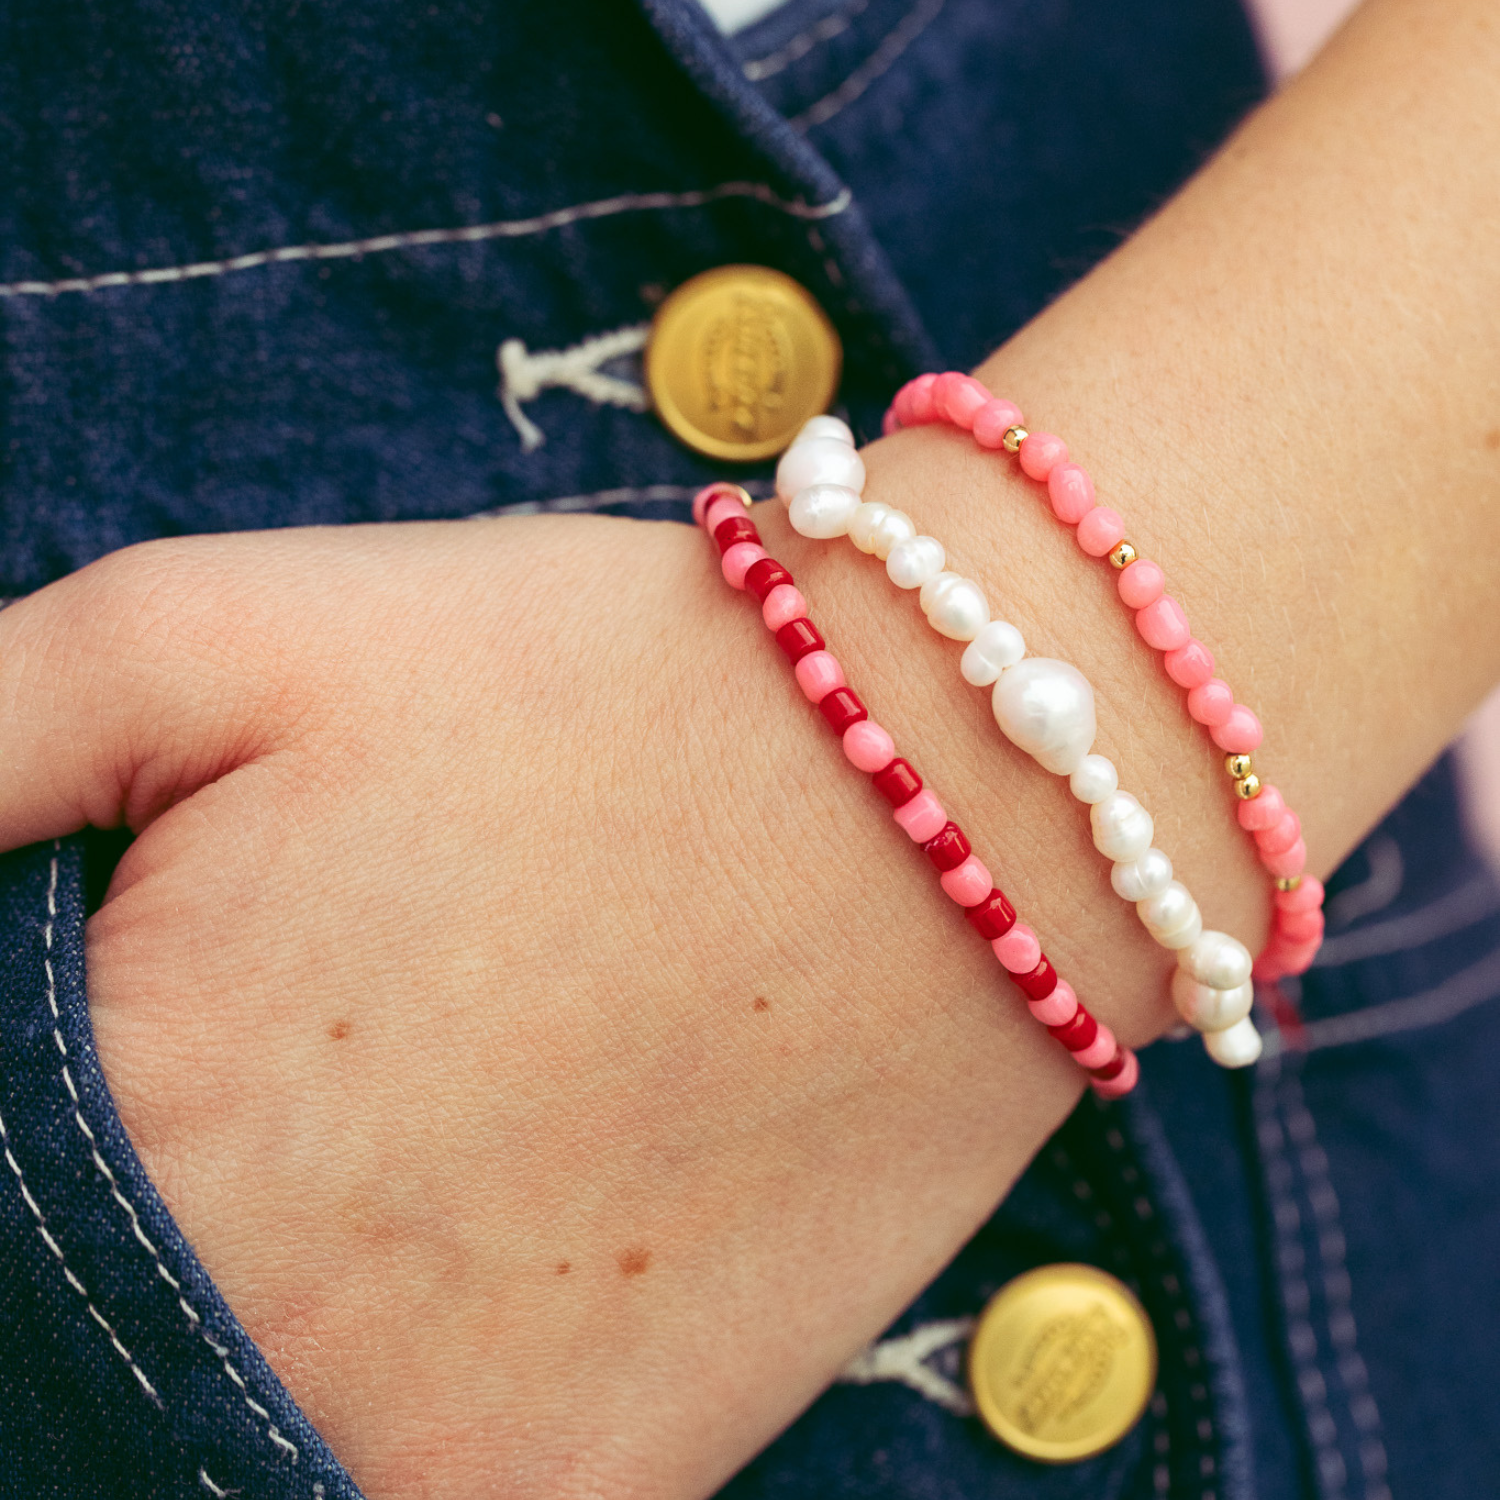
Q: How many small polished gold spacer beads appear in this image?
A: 5